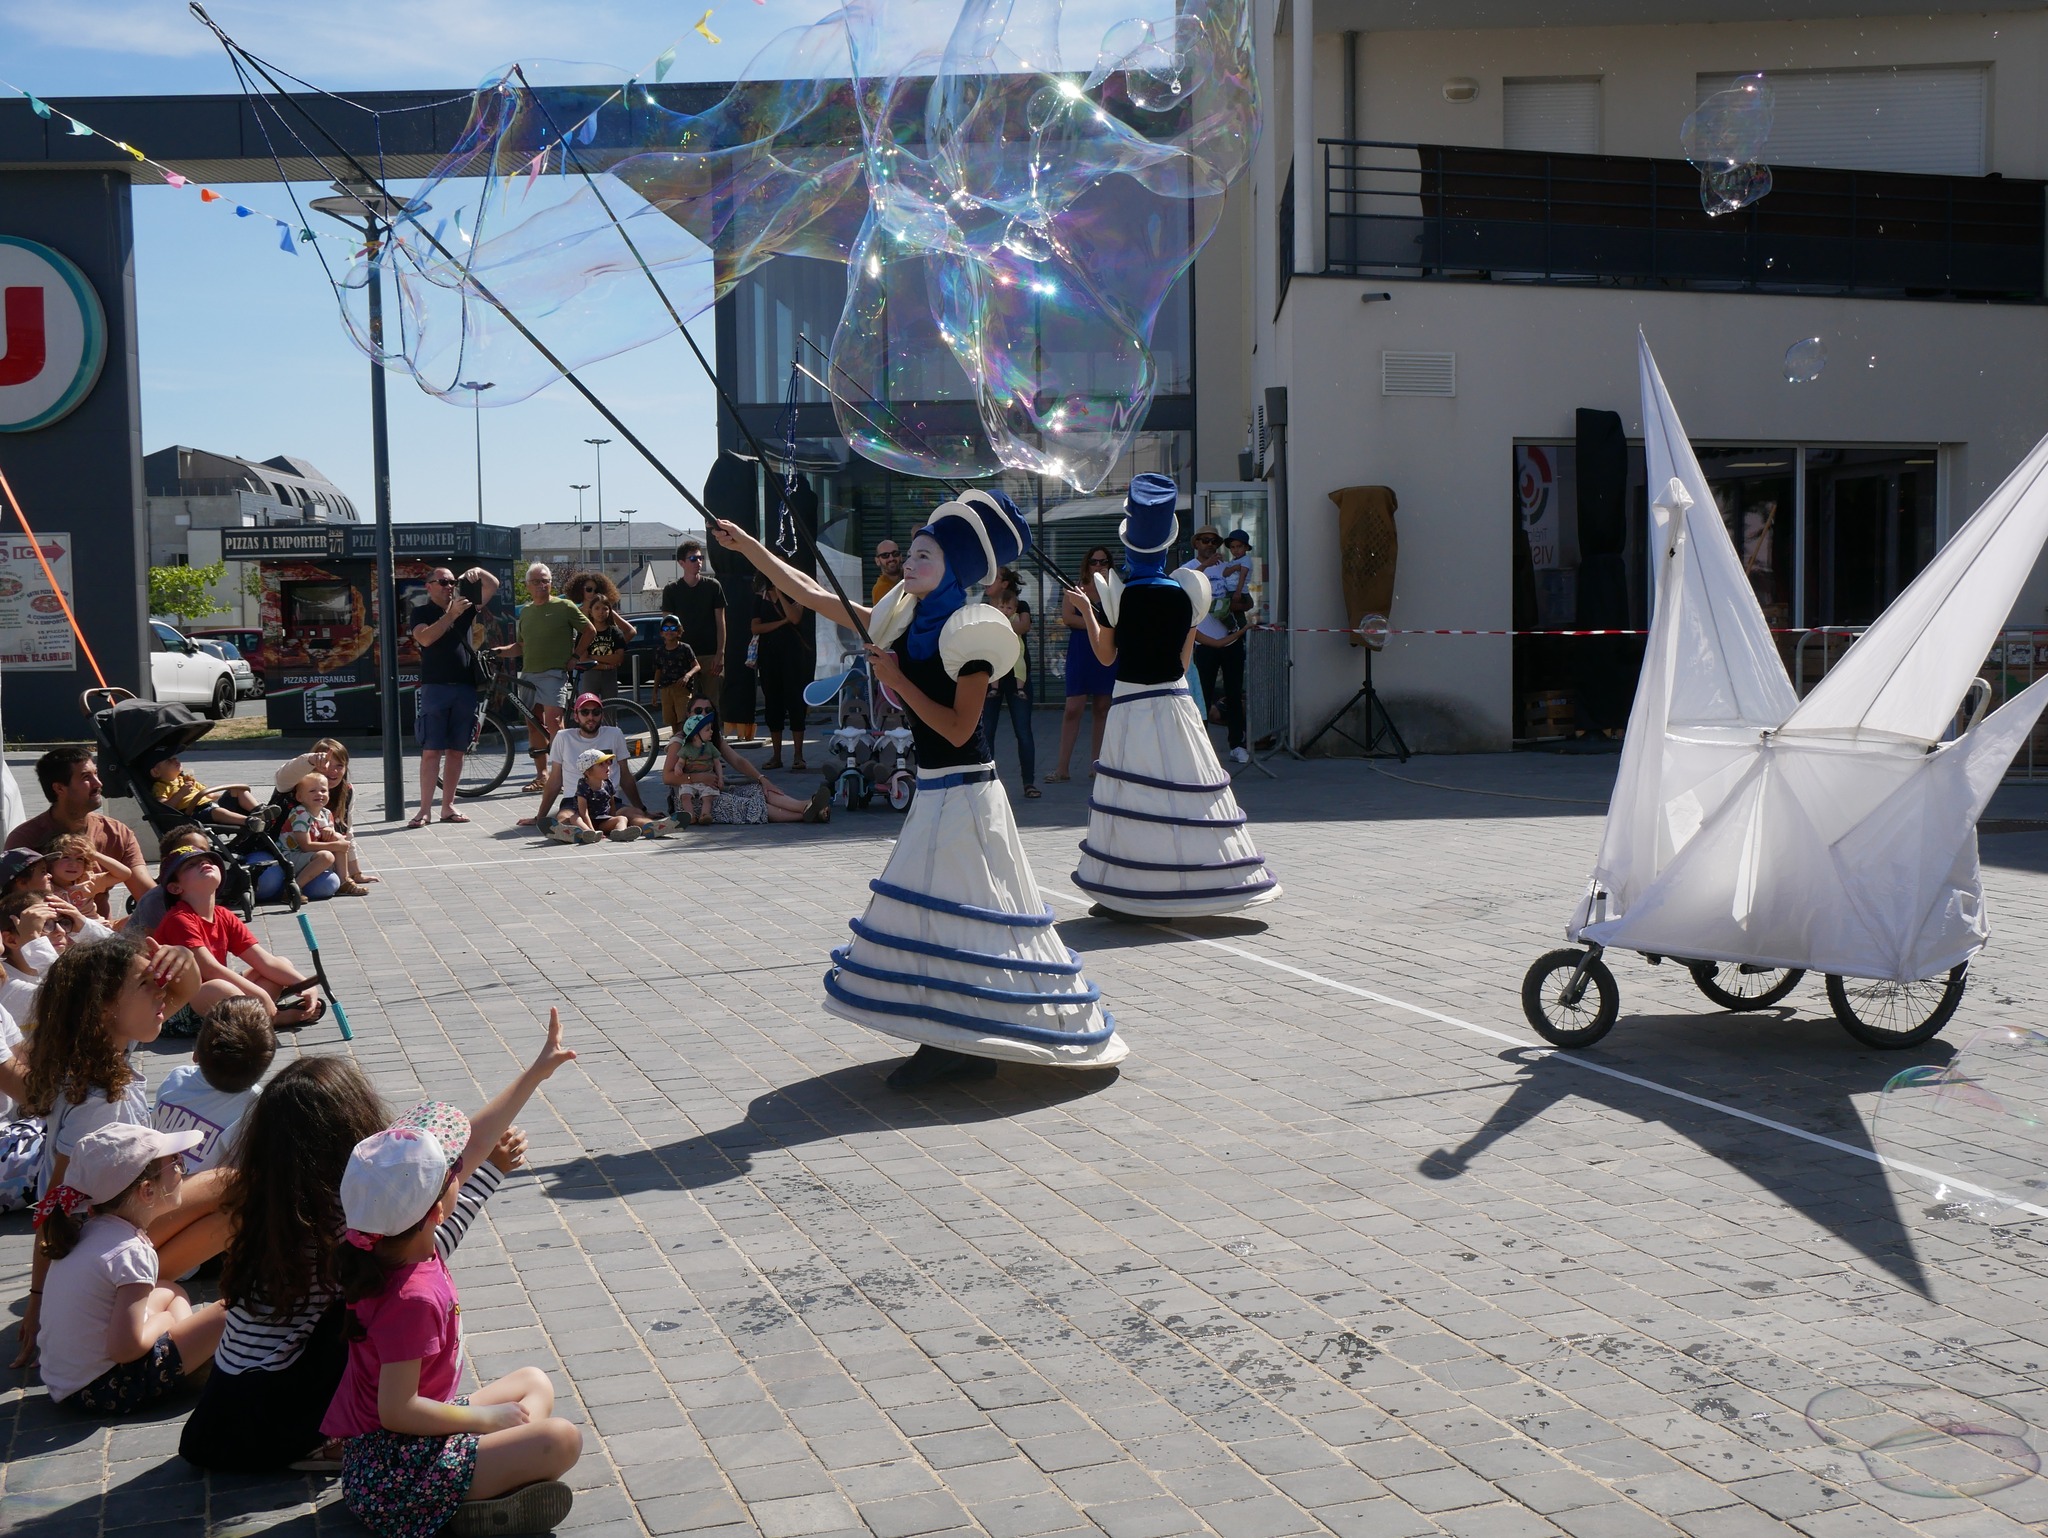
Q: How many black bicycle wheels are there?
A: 5